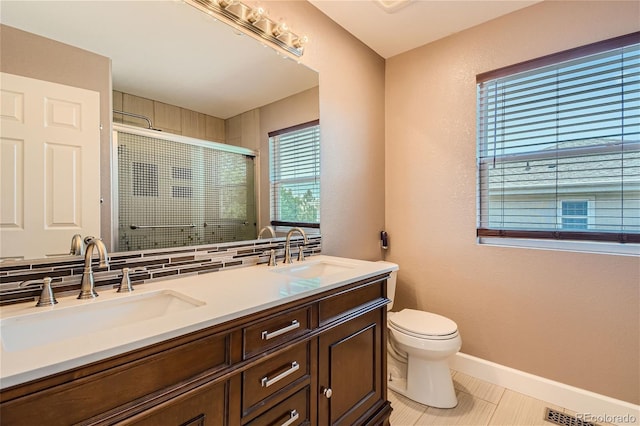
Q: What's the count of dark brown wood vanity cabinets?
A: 1